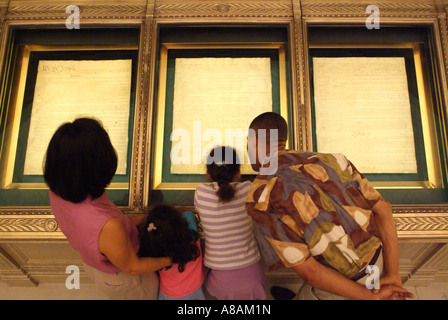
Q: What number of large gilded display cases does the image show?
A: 3